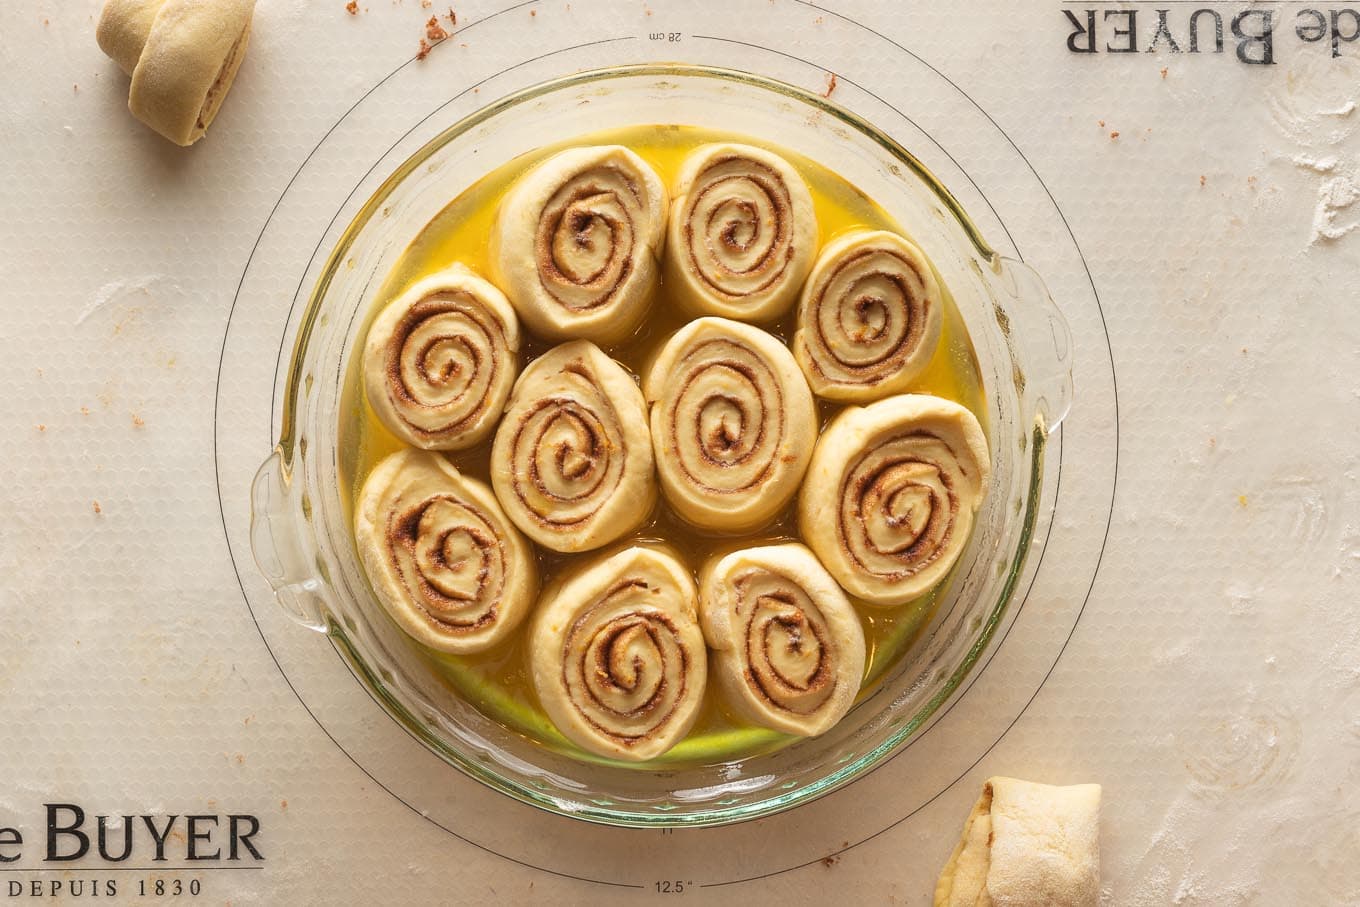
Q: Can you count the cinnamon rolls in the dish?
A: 10